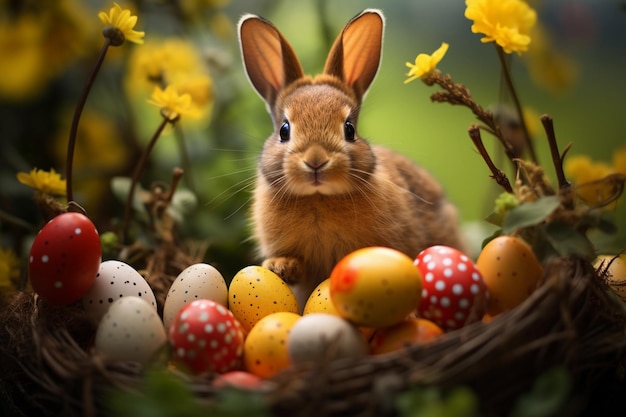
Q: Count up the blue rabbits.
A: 0